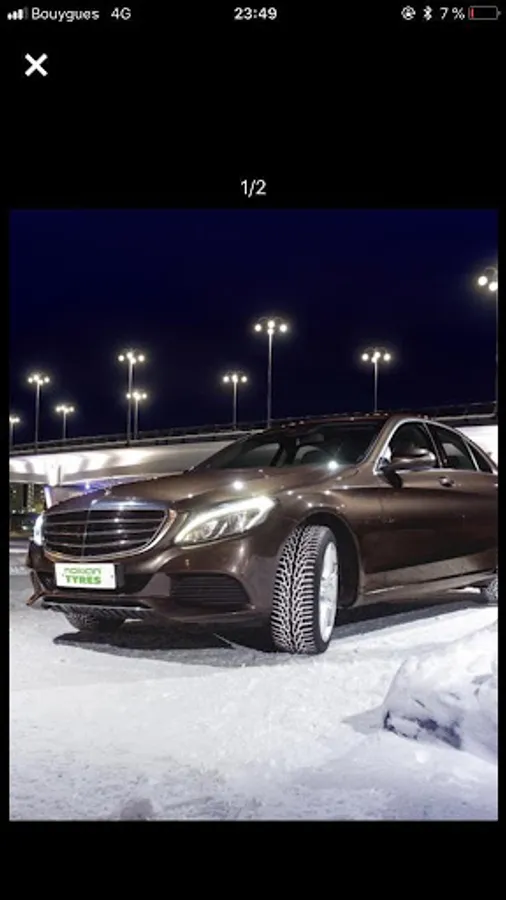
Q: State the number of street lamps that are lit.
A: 9